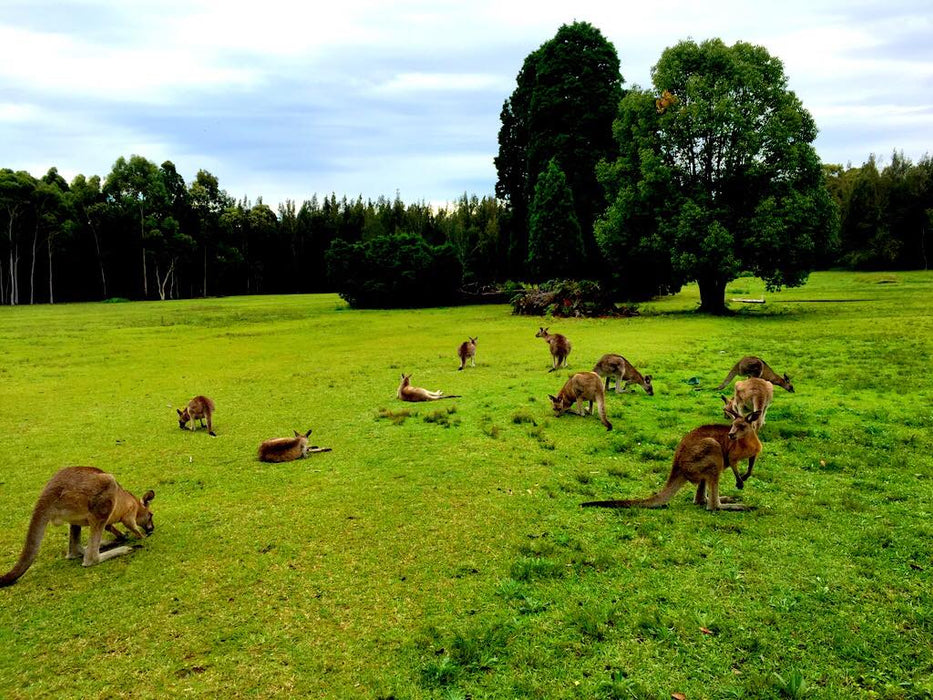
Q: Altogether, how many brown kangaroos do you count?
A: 11